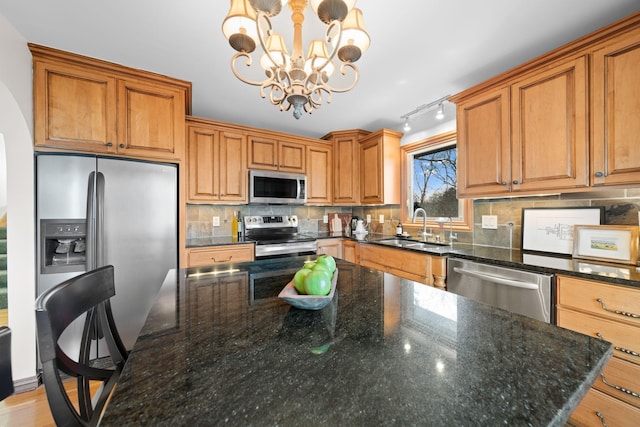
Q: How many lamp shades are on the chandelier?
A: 6